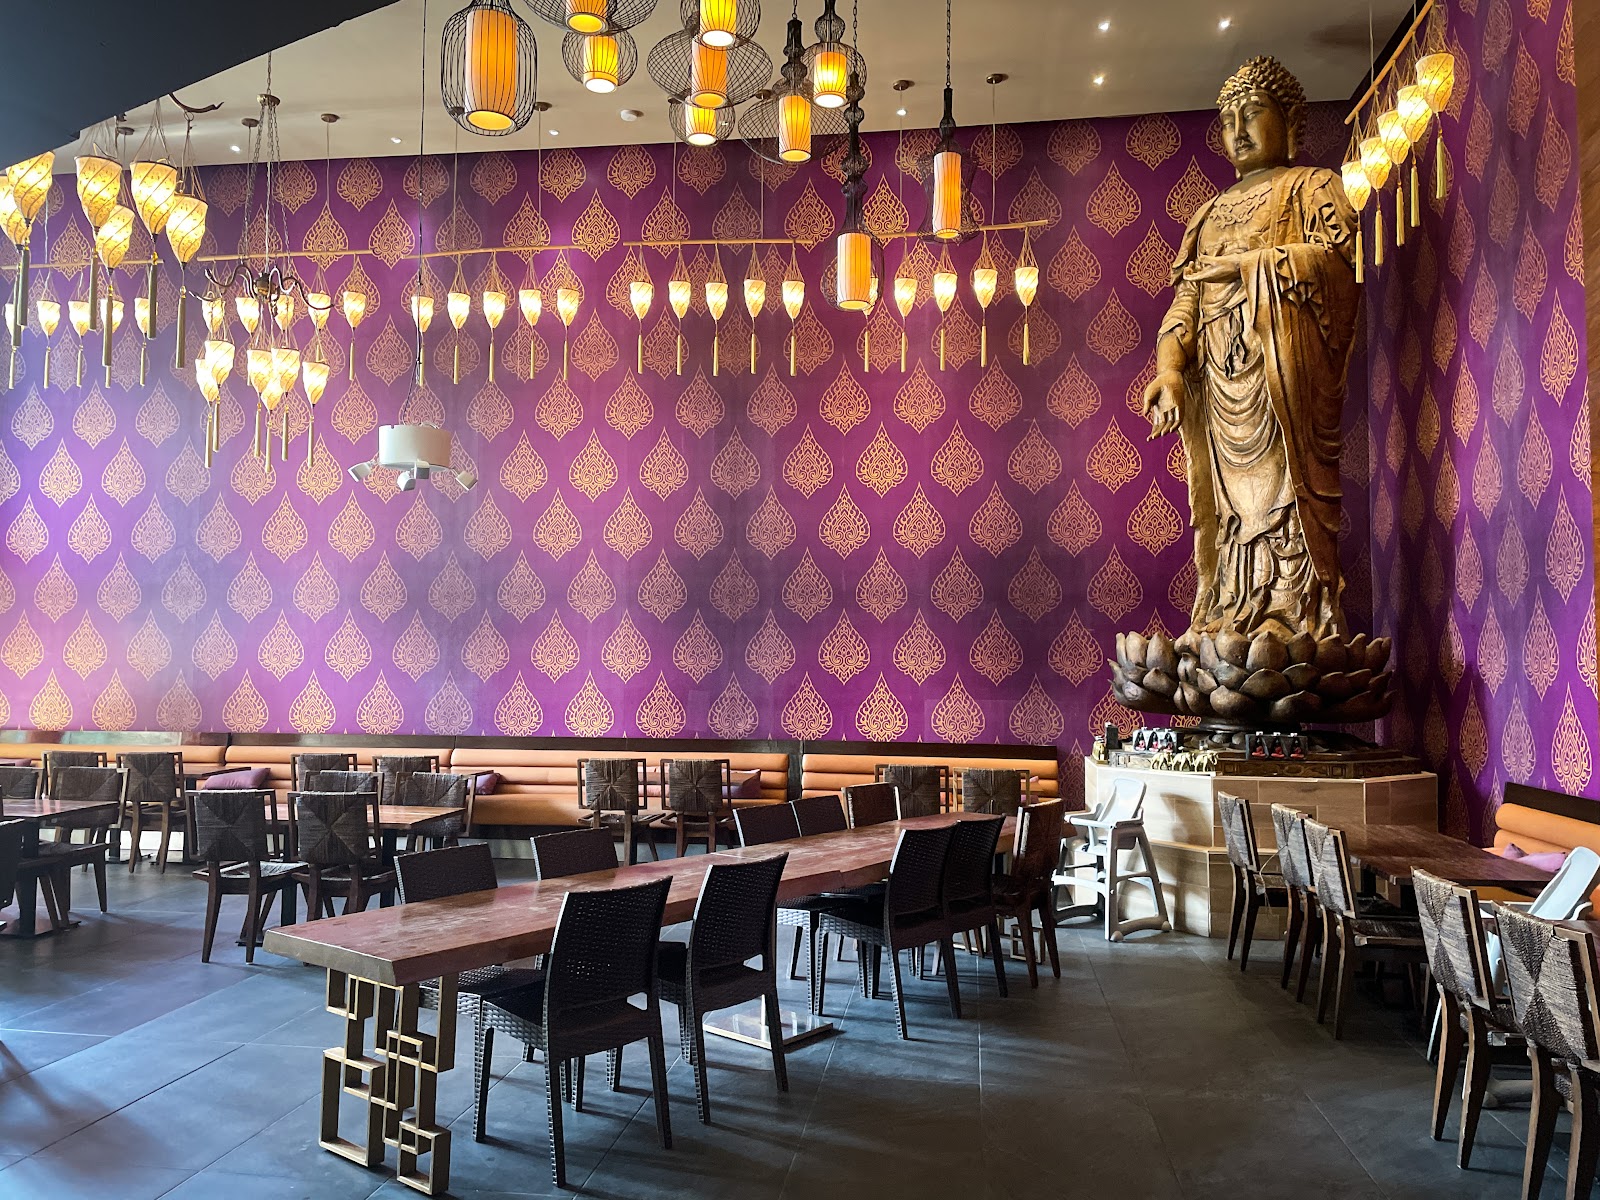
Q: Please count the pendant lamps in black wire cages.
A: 10